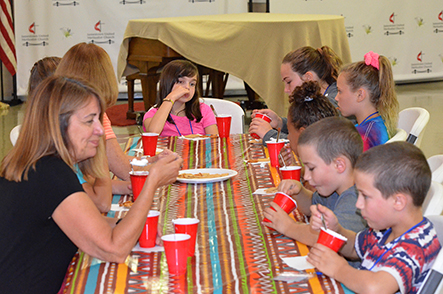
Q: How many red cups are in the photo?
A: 11